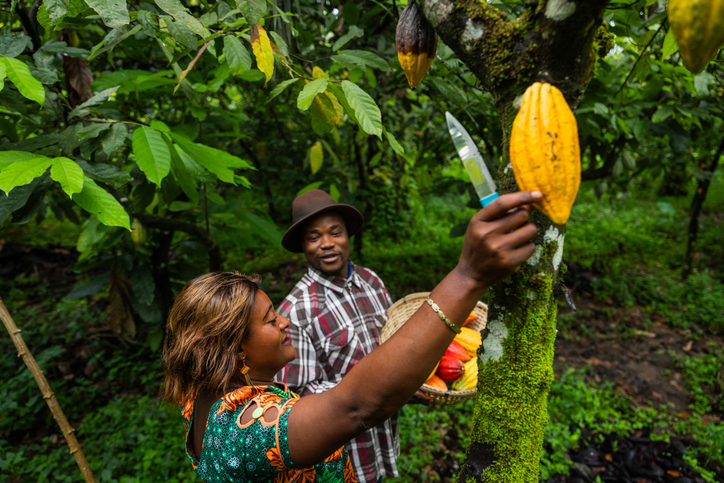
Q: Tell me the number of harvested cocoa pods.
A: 7